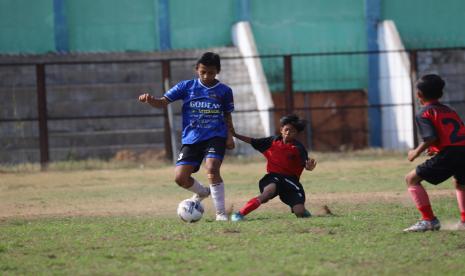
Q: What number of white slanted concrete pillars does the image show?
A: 2